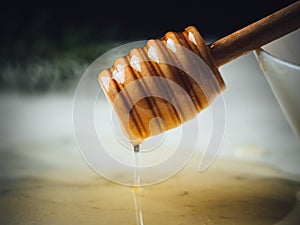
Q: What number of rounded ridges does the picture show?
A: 6